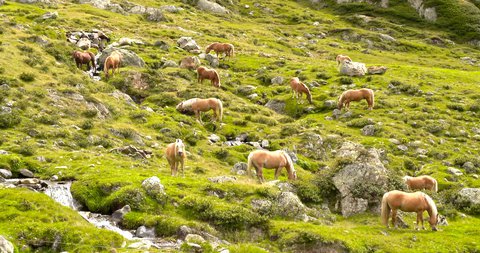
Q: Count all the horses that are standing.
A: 12